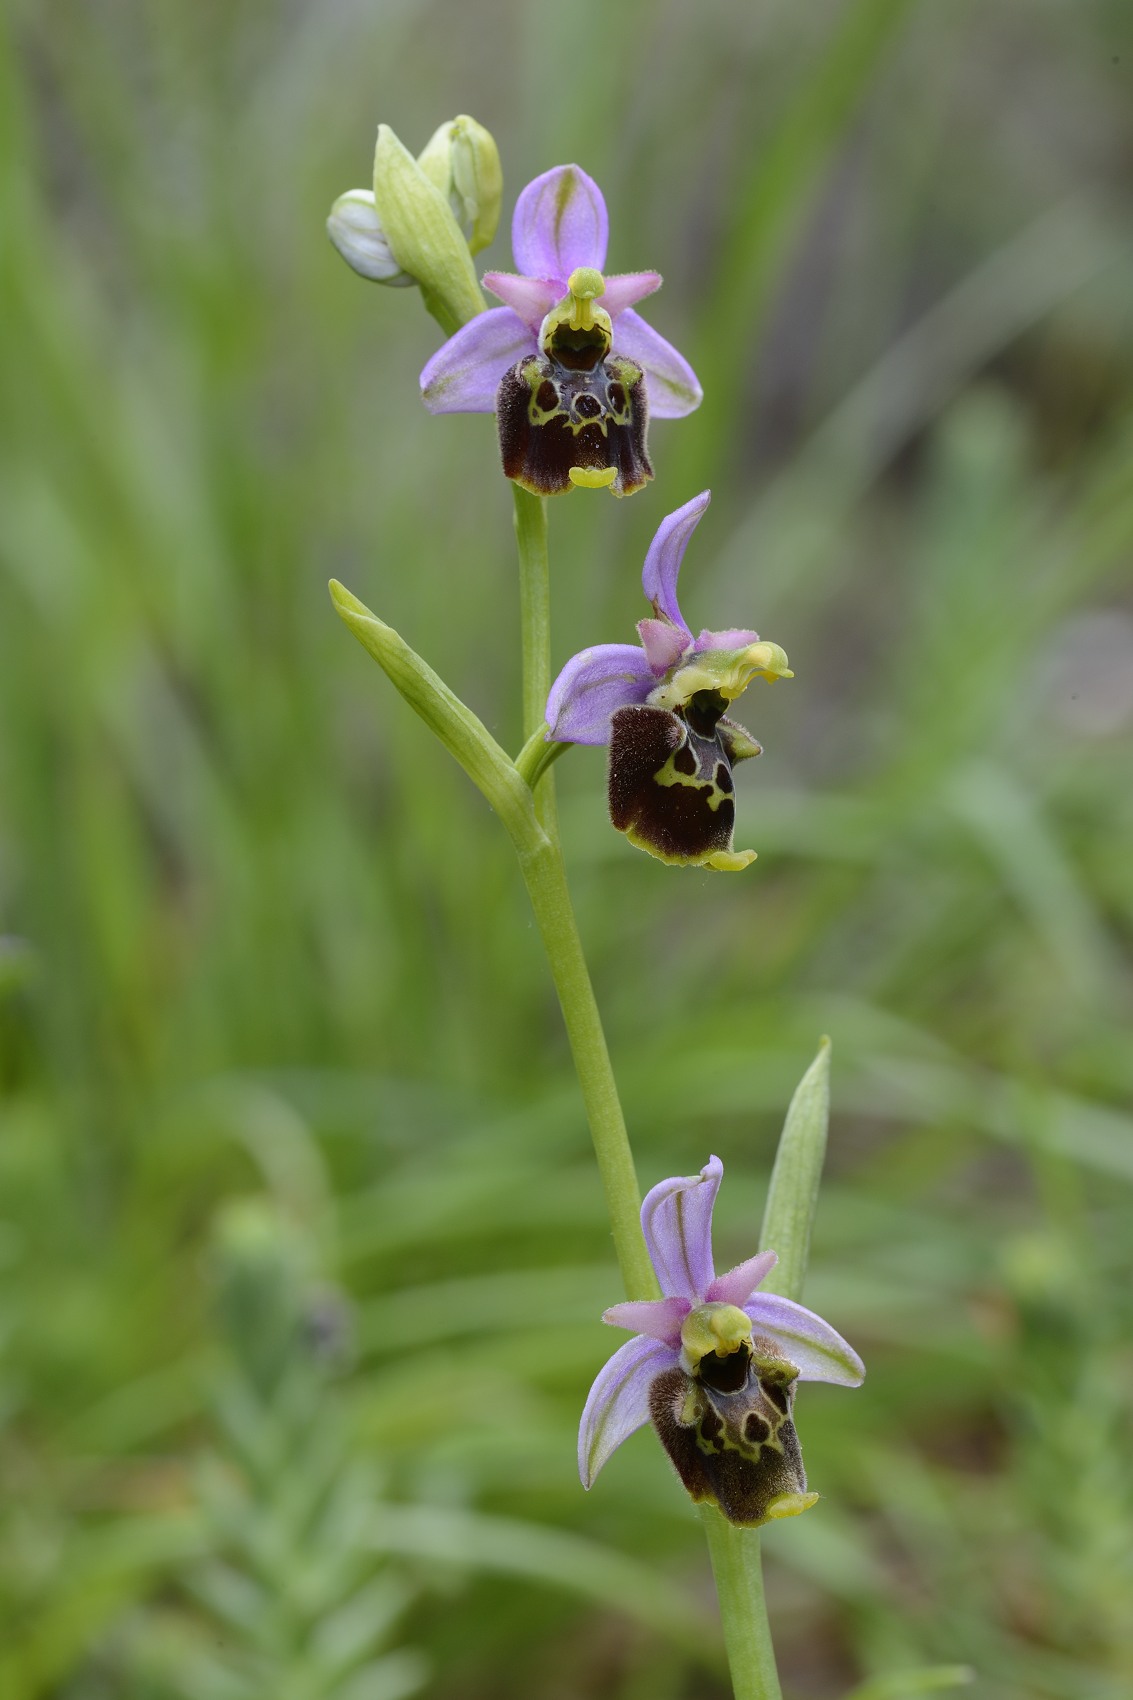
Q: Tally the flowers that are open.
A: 3